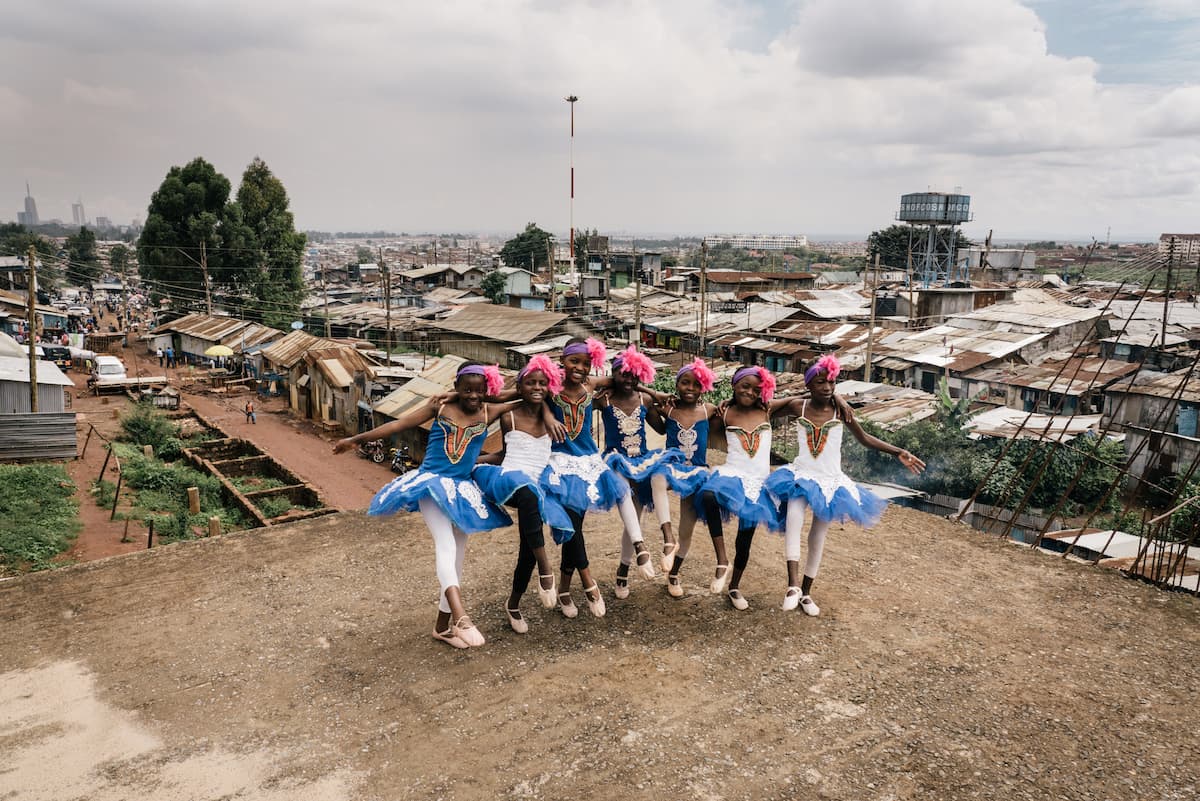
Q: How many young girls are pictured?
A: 7